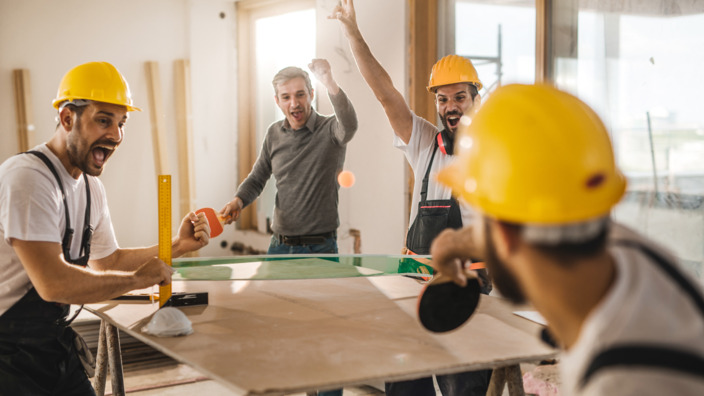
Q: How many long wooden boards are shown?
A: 3